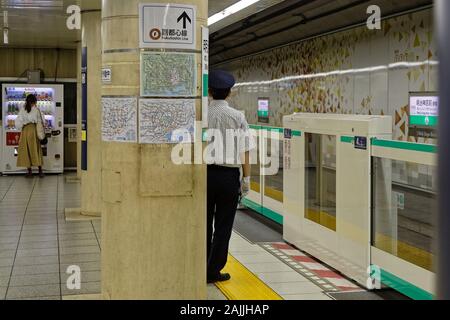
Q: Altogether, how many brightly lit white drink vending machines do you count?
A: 1